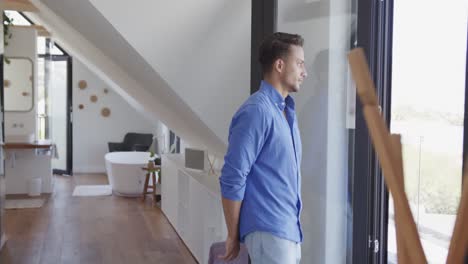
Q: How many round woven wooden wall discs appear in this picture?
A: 5